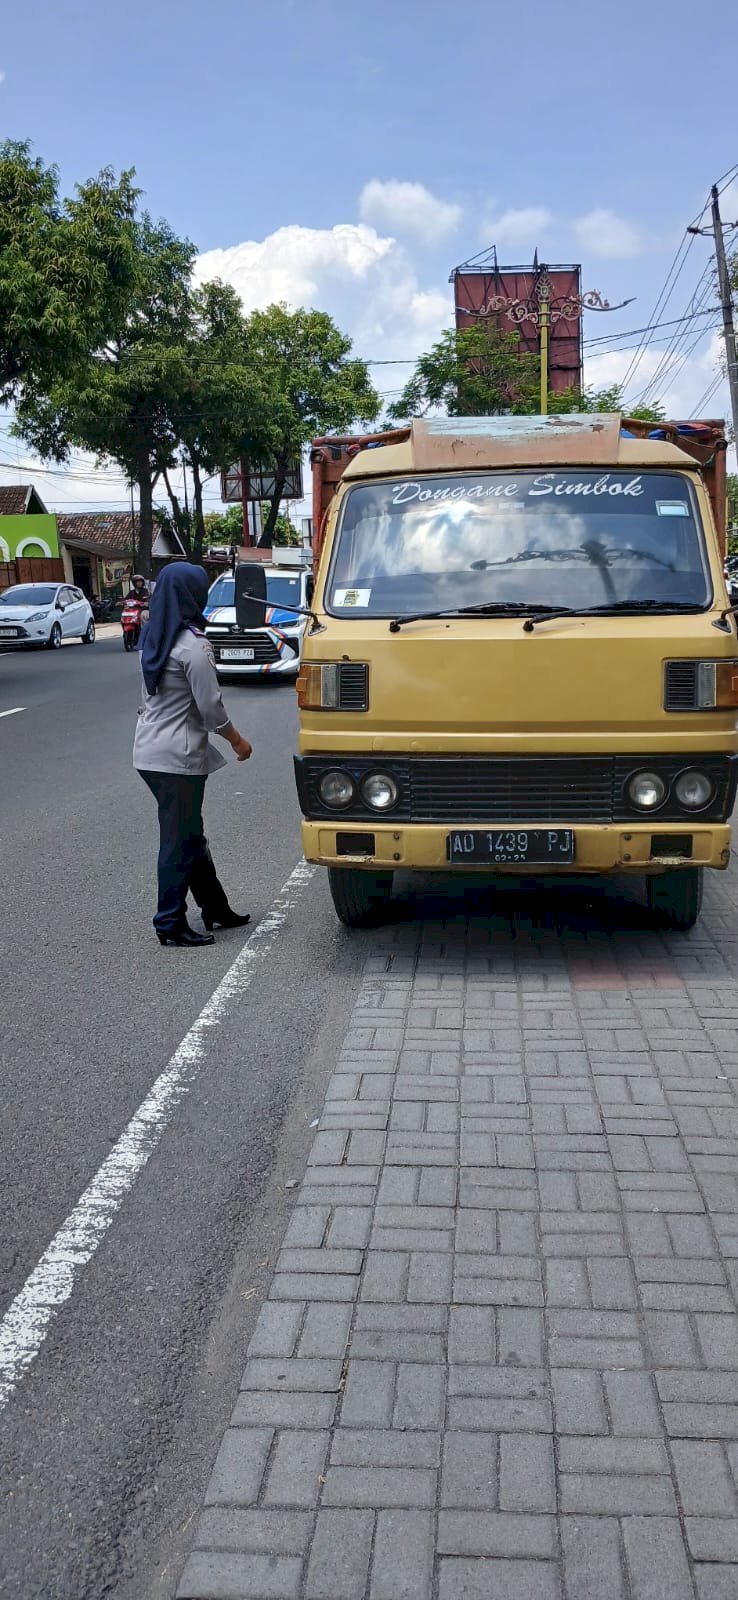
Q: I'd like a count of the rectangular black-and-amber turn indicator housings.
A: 2